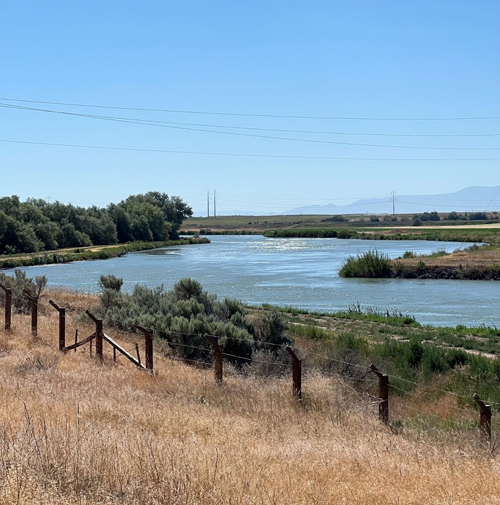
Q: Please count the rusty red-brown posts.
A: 9